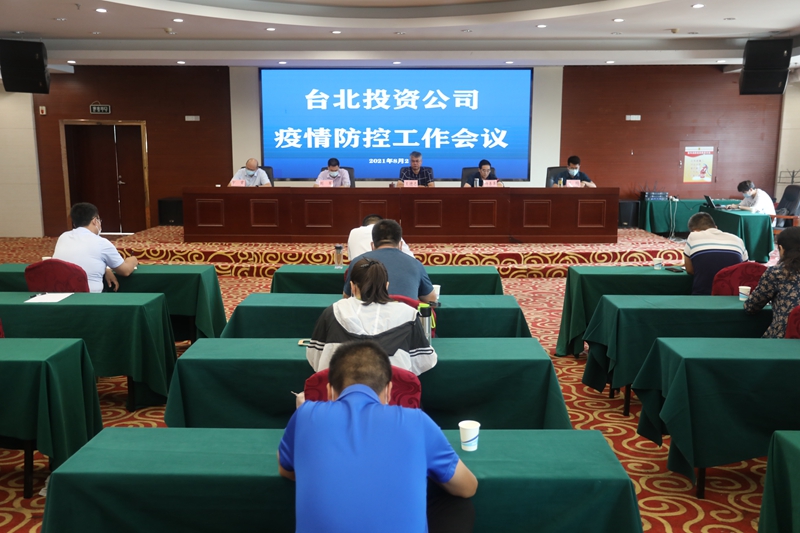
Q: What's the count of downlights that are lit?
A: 14